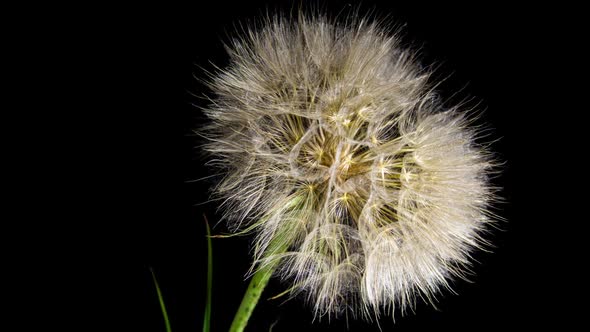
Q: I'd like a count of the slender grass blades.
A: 2